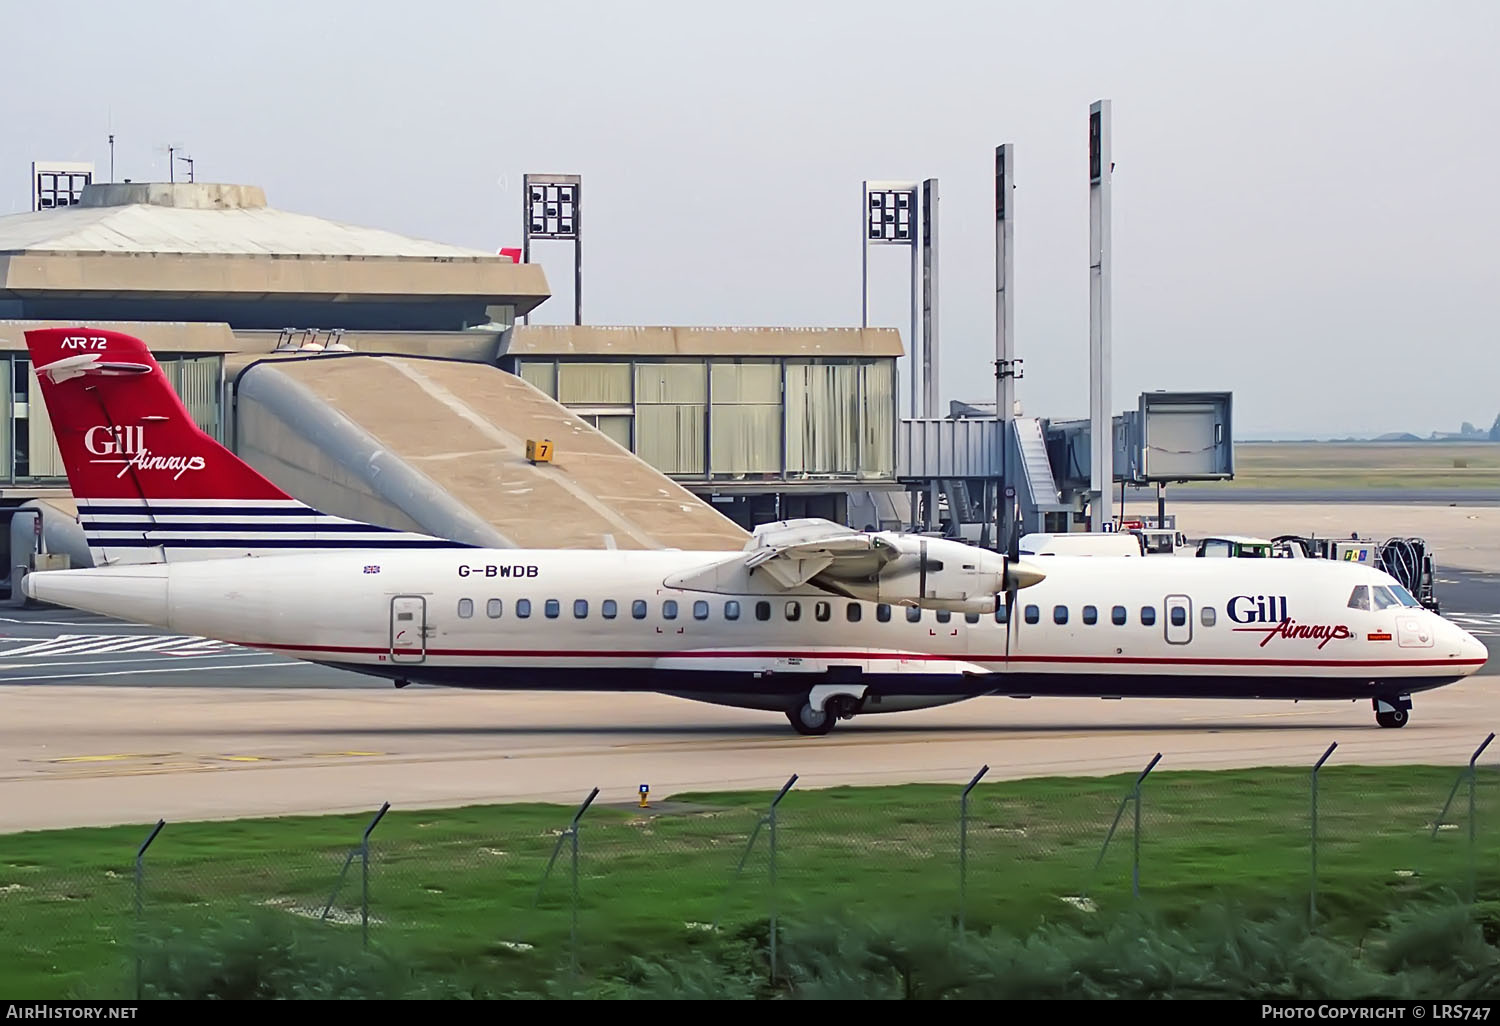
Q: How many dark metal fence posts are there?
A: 8